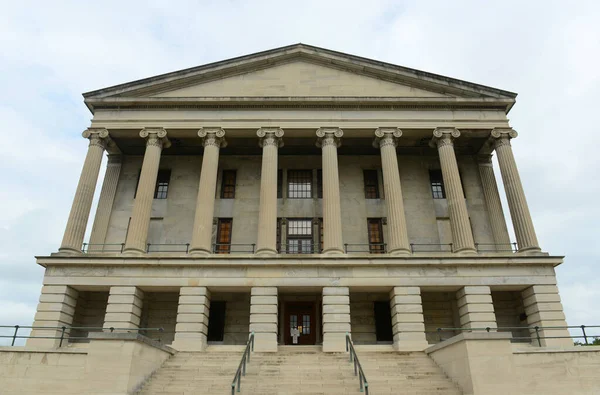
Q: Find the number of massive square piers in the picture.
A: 8